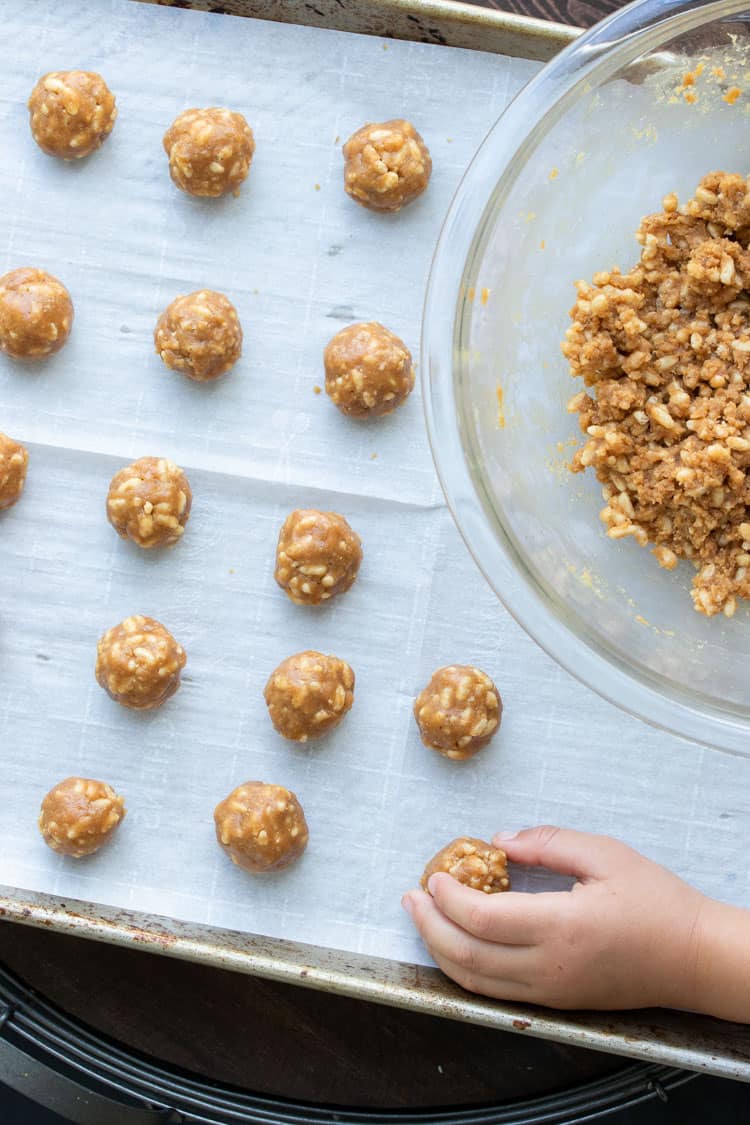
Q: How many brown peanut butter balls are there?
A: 15